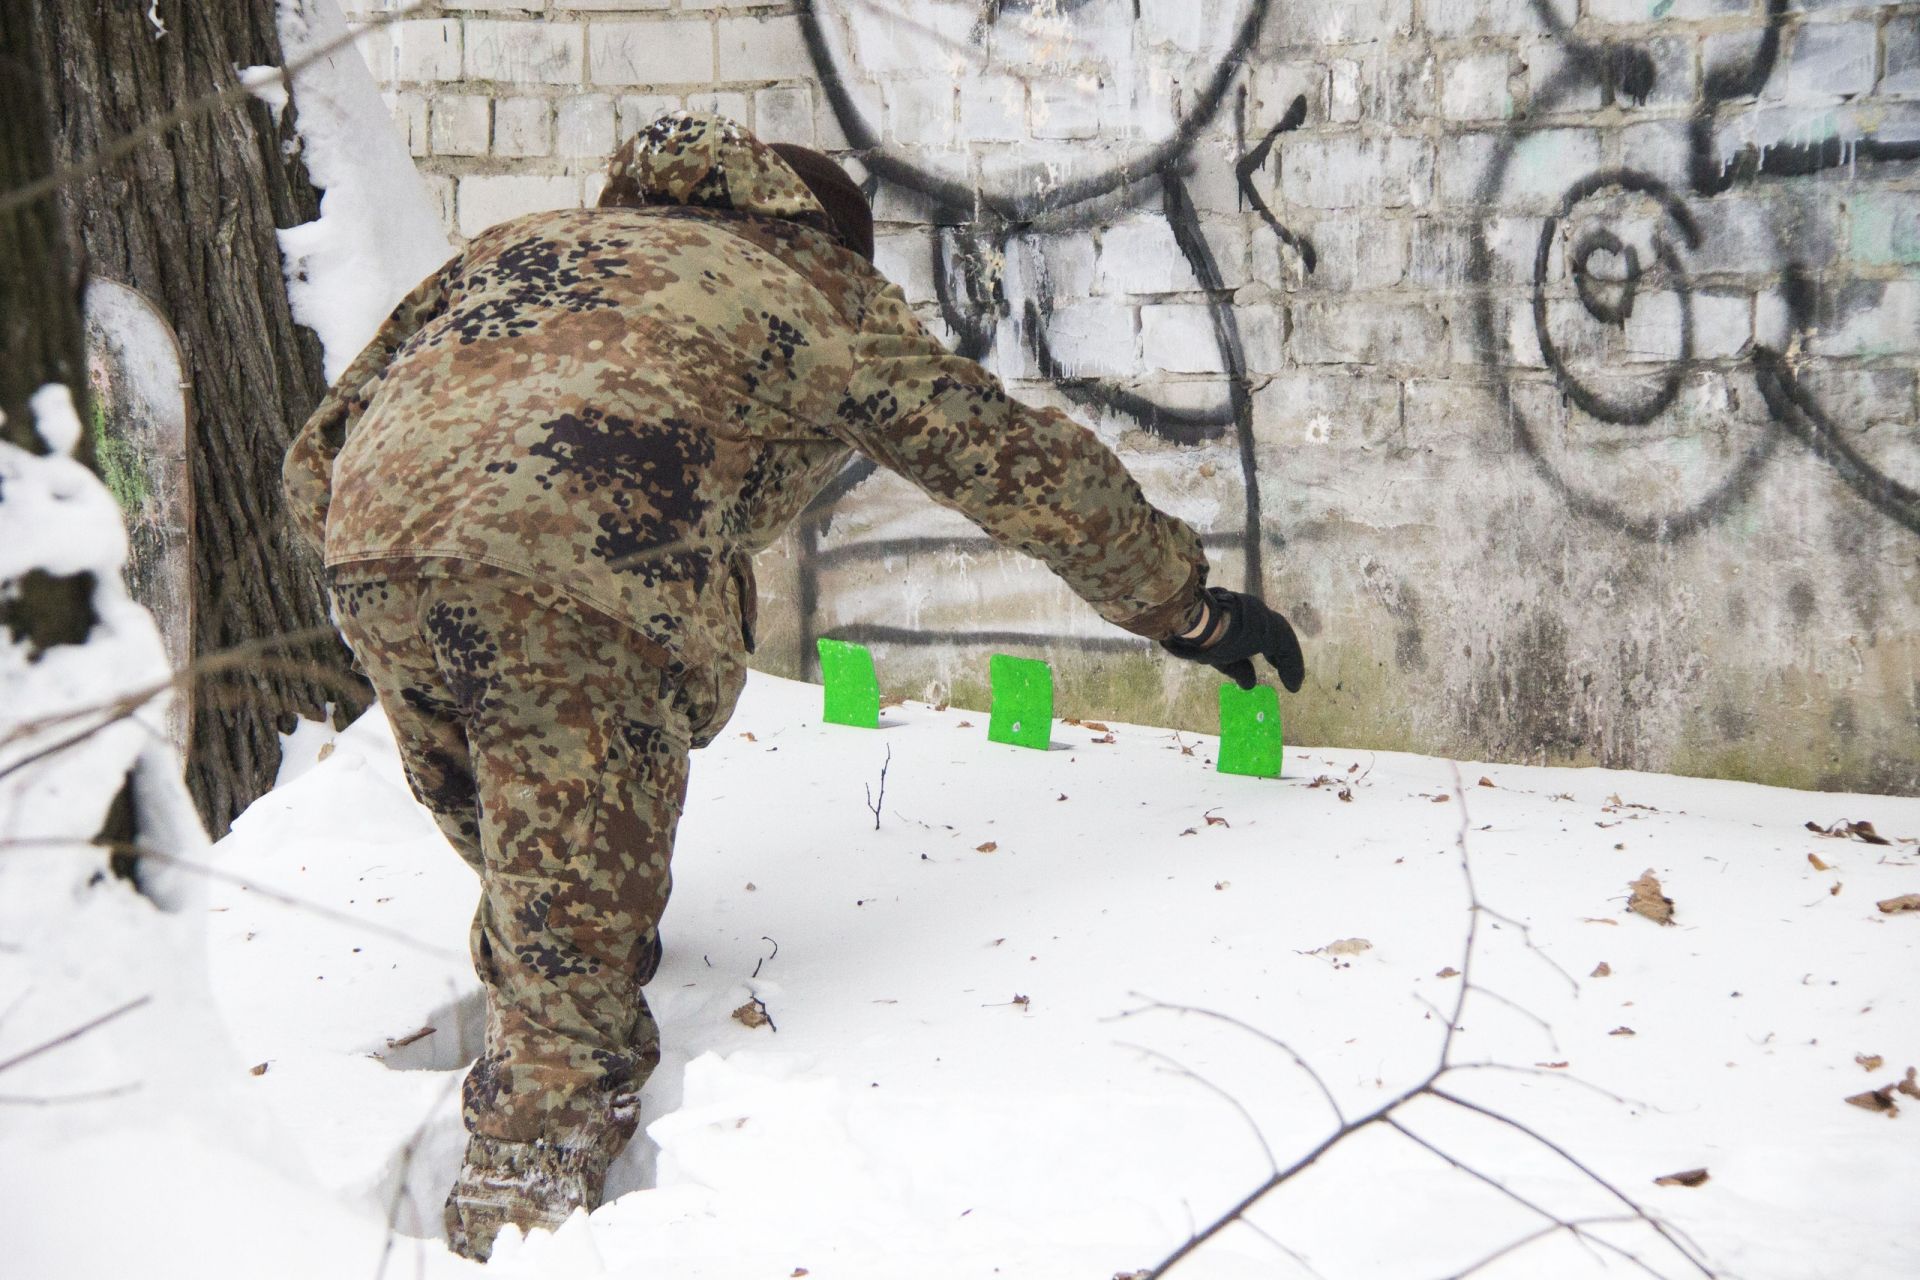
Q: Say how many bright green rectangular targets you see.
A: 3